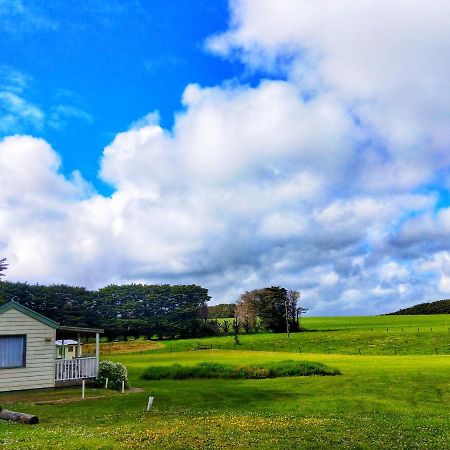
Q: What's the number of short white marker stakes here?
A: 4